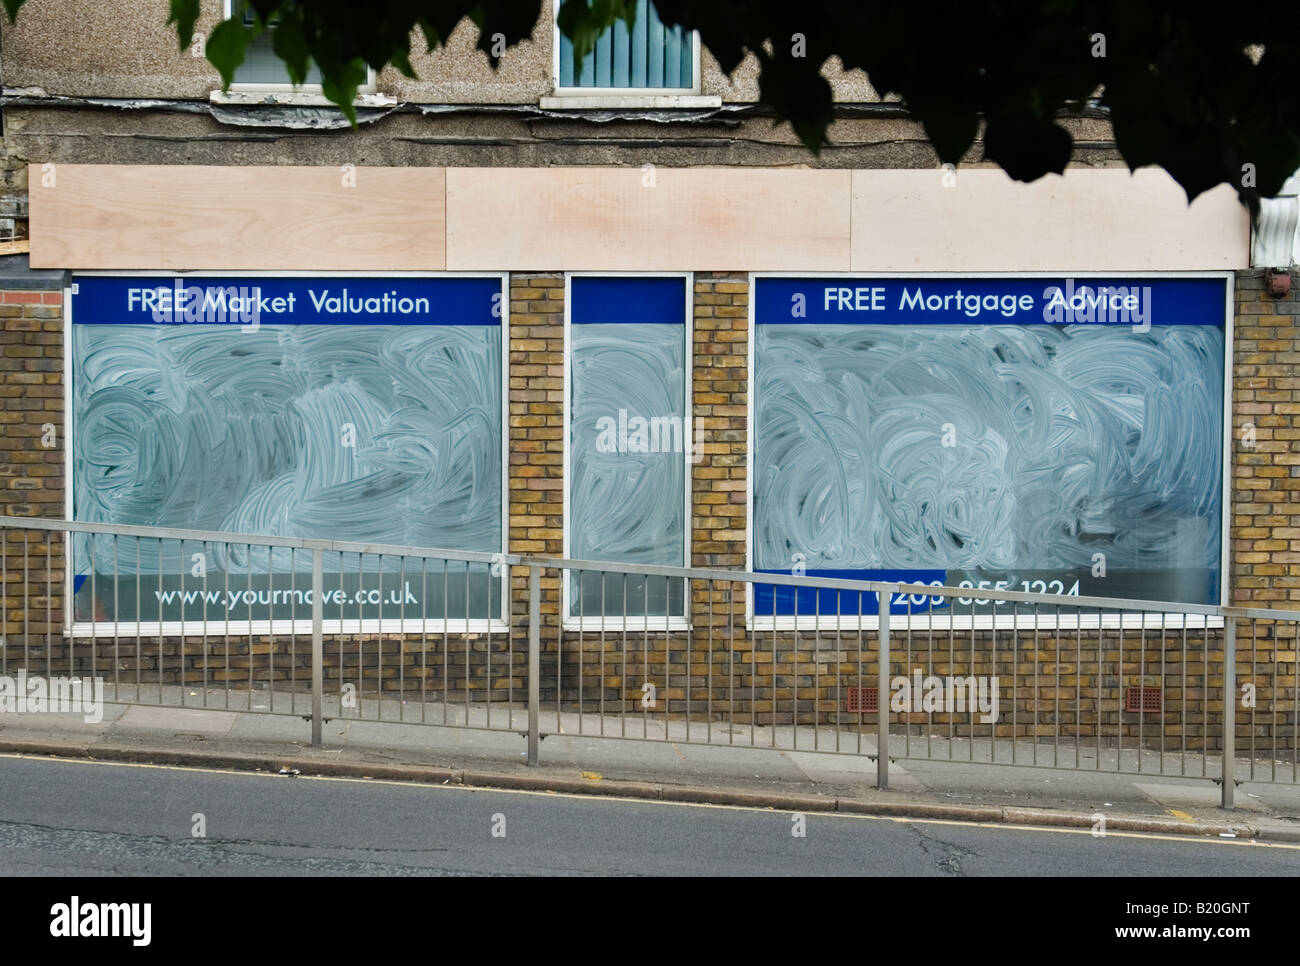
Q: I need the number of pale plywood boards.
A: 3